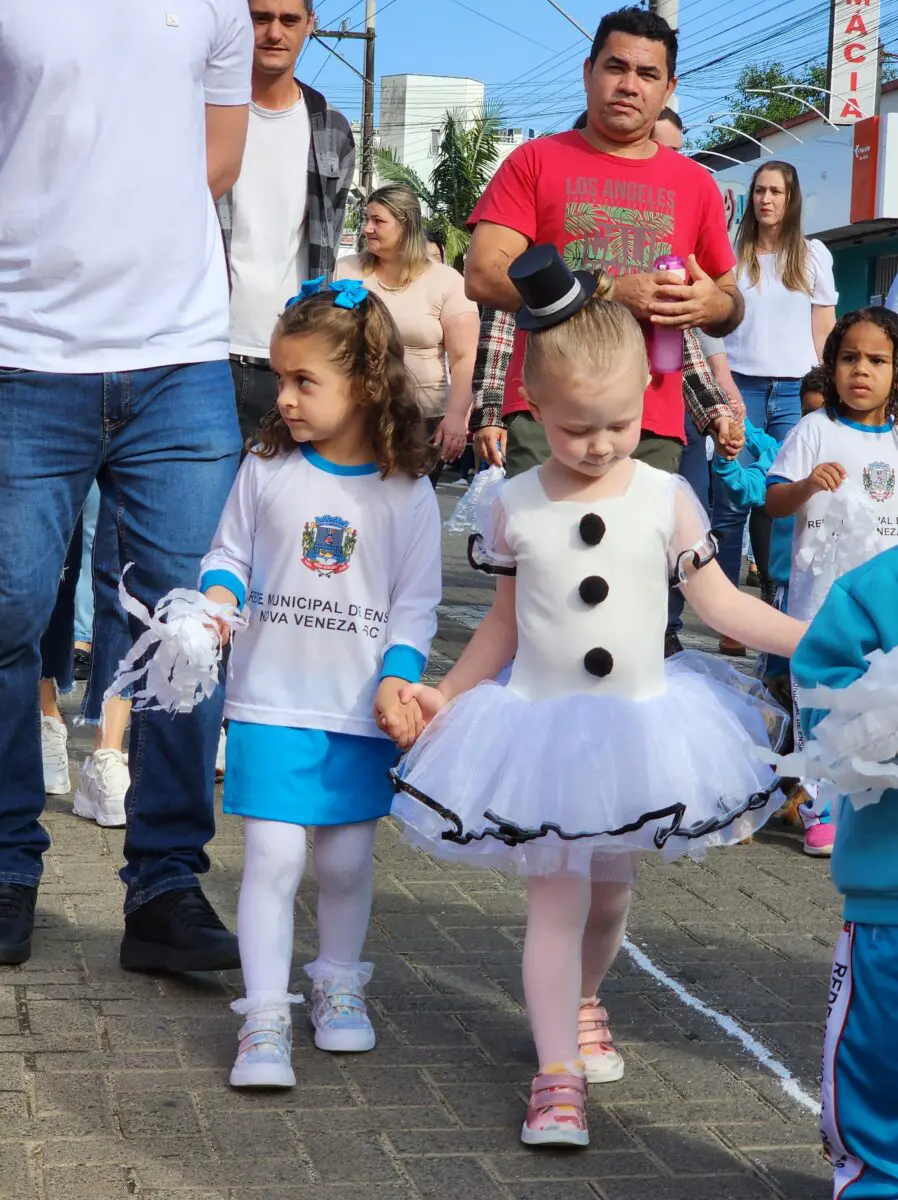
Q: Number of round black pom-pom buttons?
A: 3